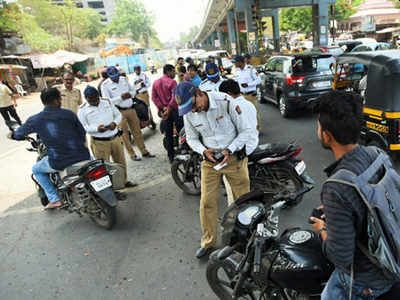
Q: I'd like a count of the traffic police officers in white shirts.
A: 6